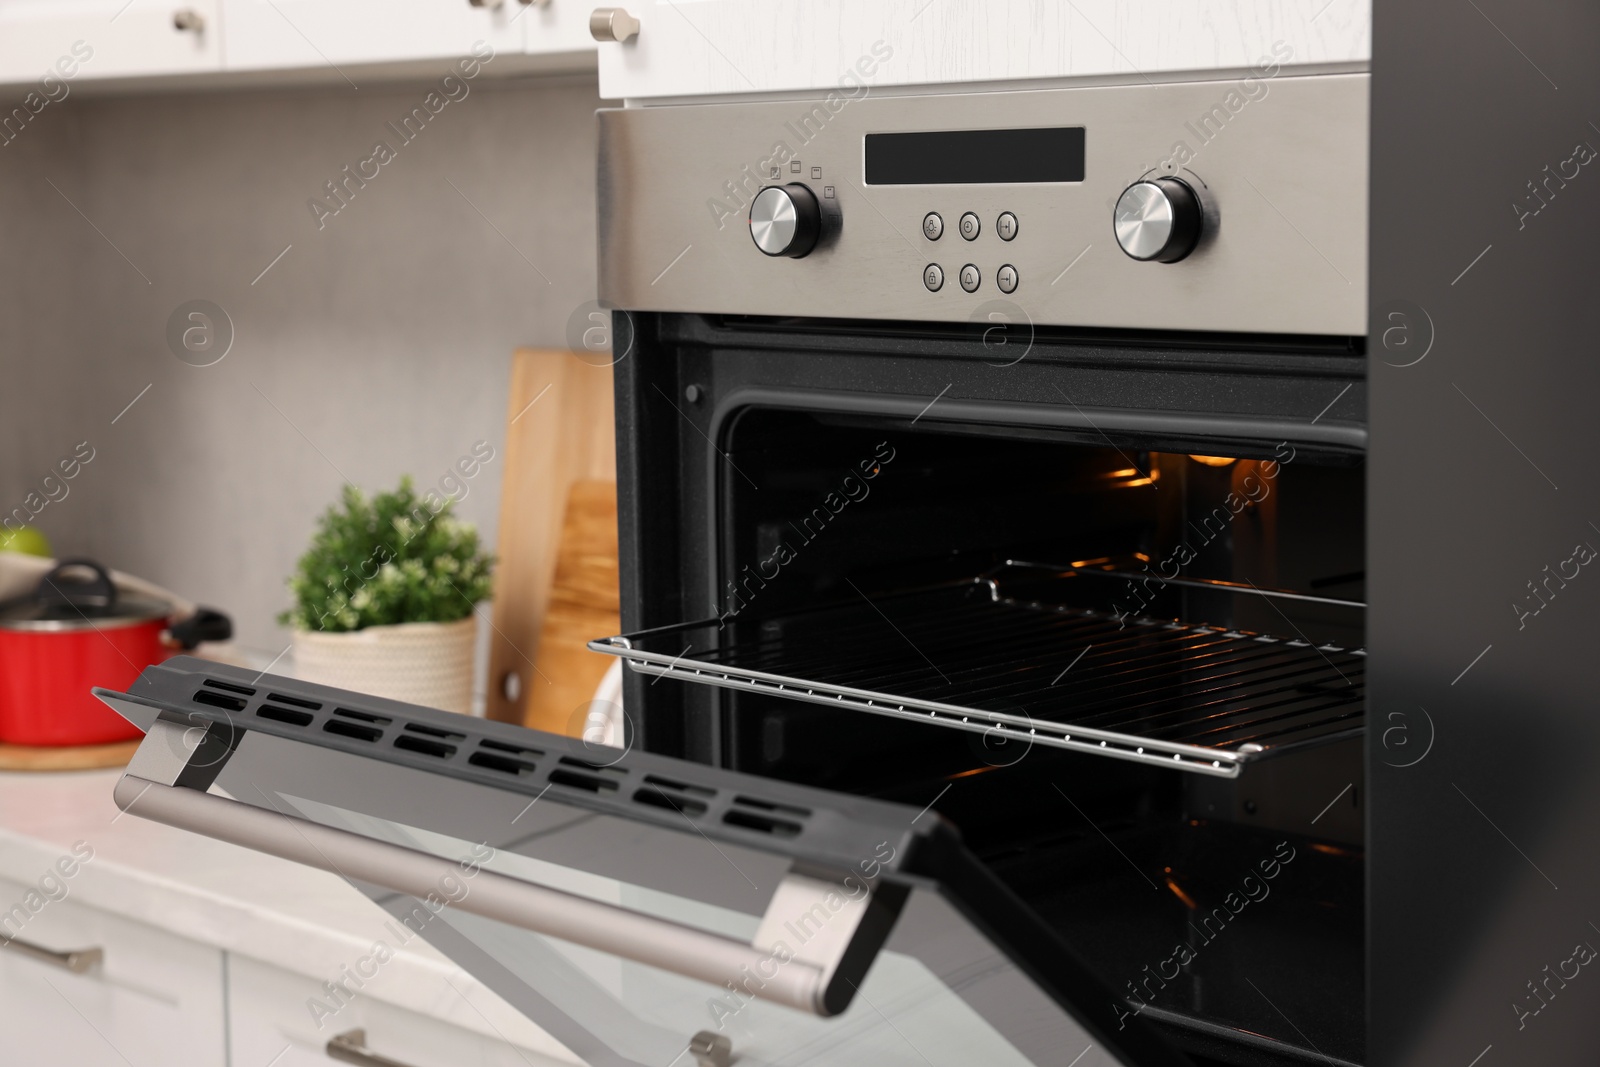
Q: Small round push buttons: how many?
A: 6